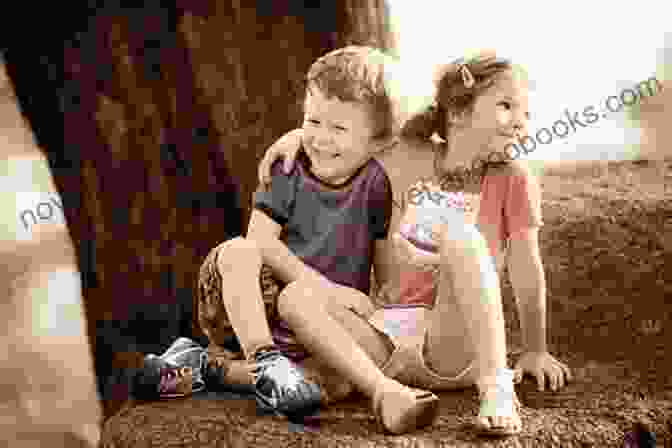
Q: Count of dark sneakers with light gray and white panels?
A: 2